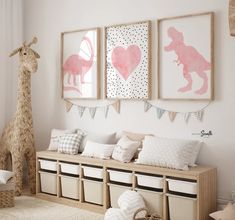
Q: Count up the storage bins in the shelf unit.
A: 12